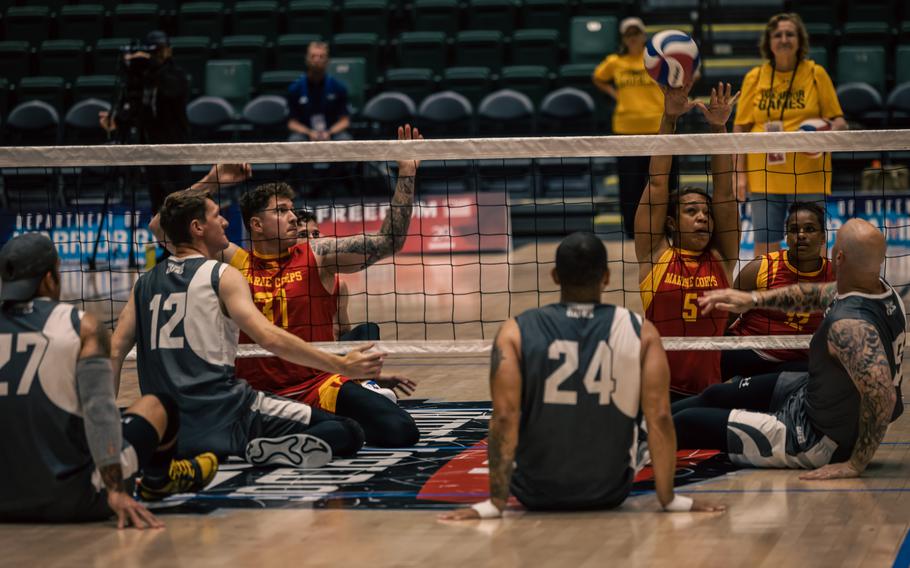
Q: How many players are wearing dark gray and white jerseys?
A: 4